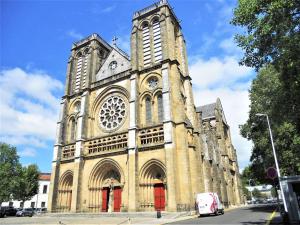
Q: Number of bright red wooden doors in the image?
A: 3